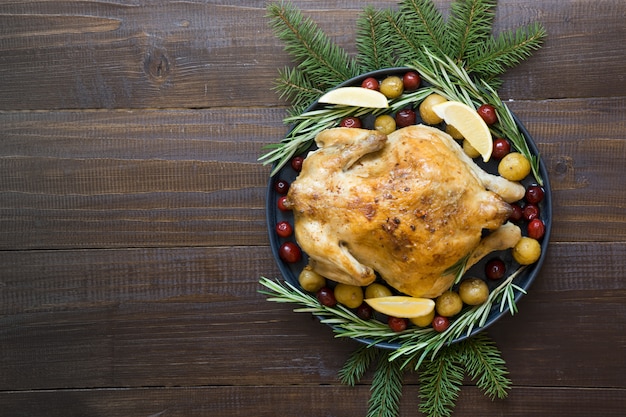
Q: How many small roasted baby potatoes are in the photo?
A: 13